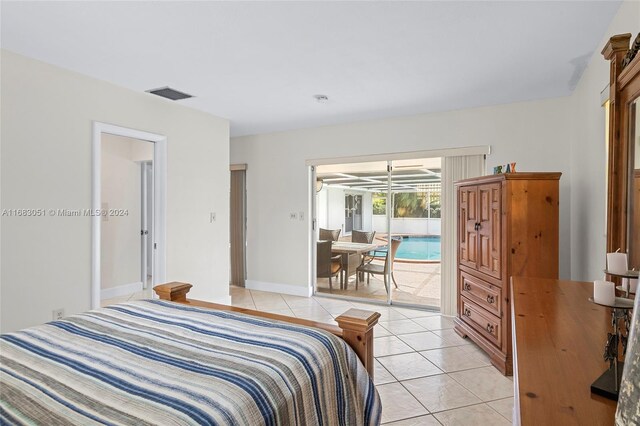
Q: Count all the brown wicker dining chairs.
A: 4